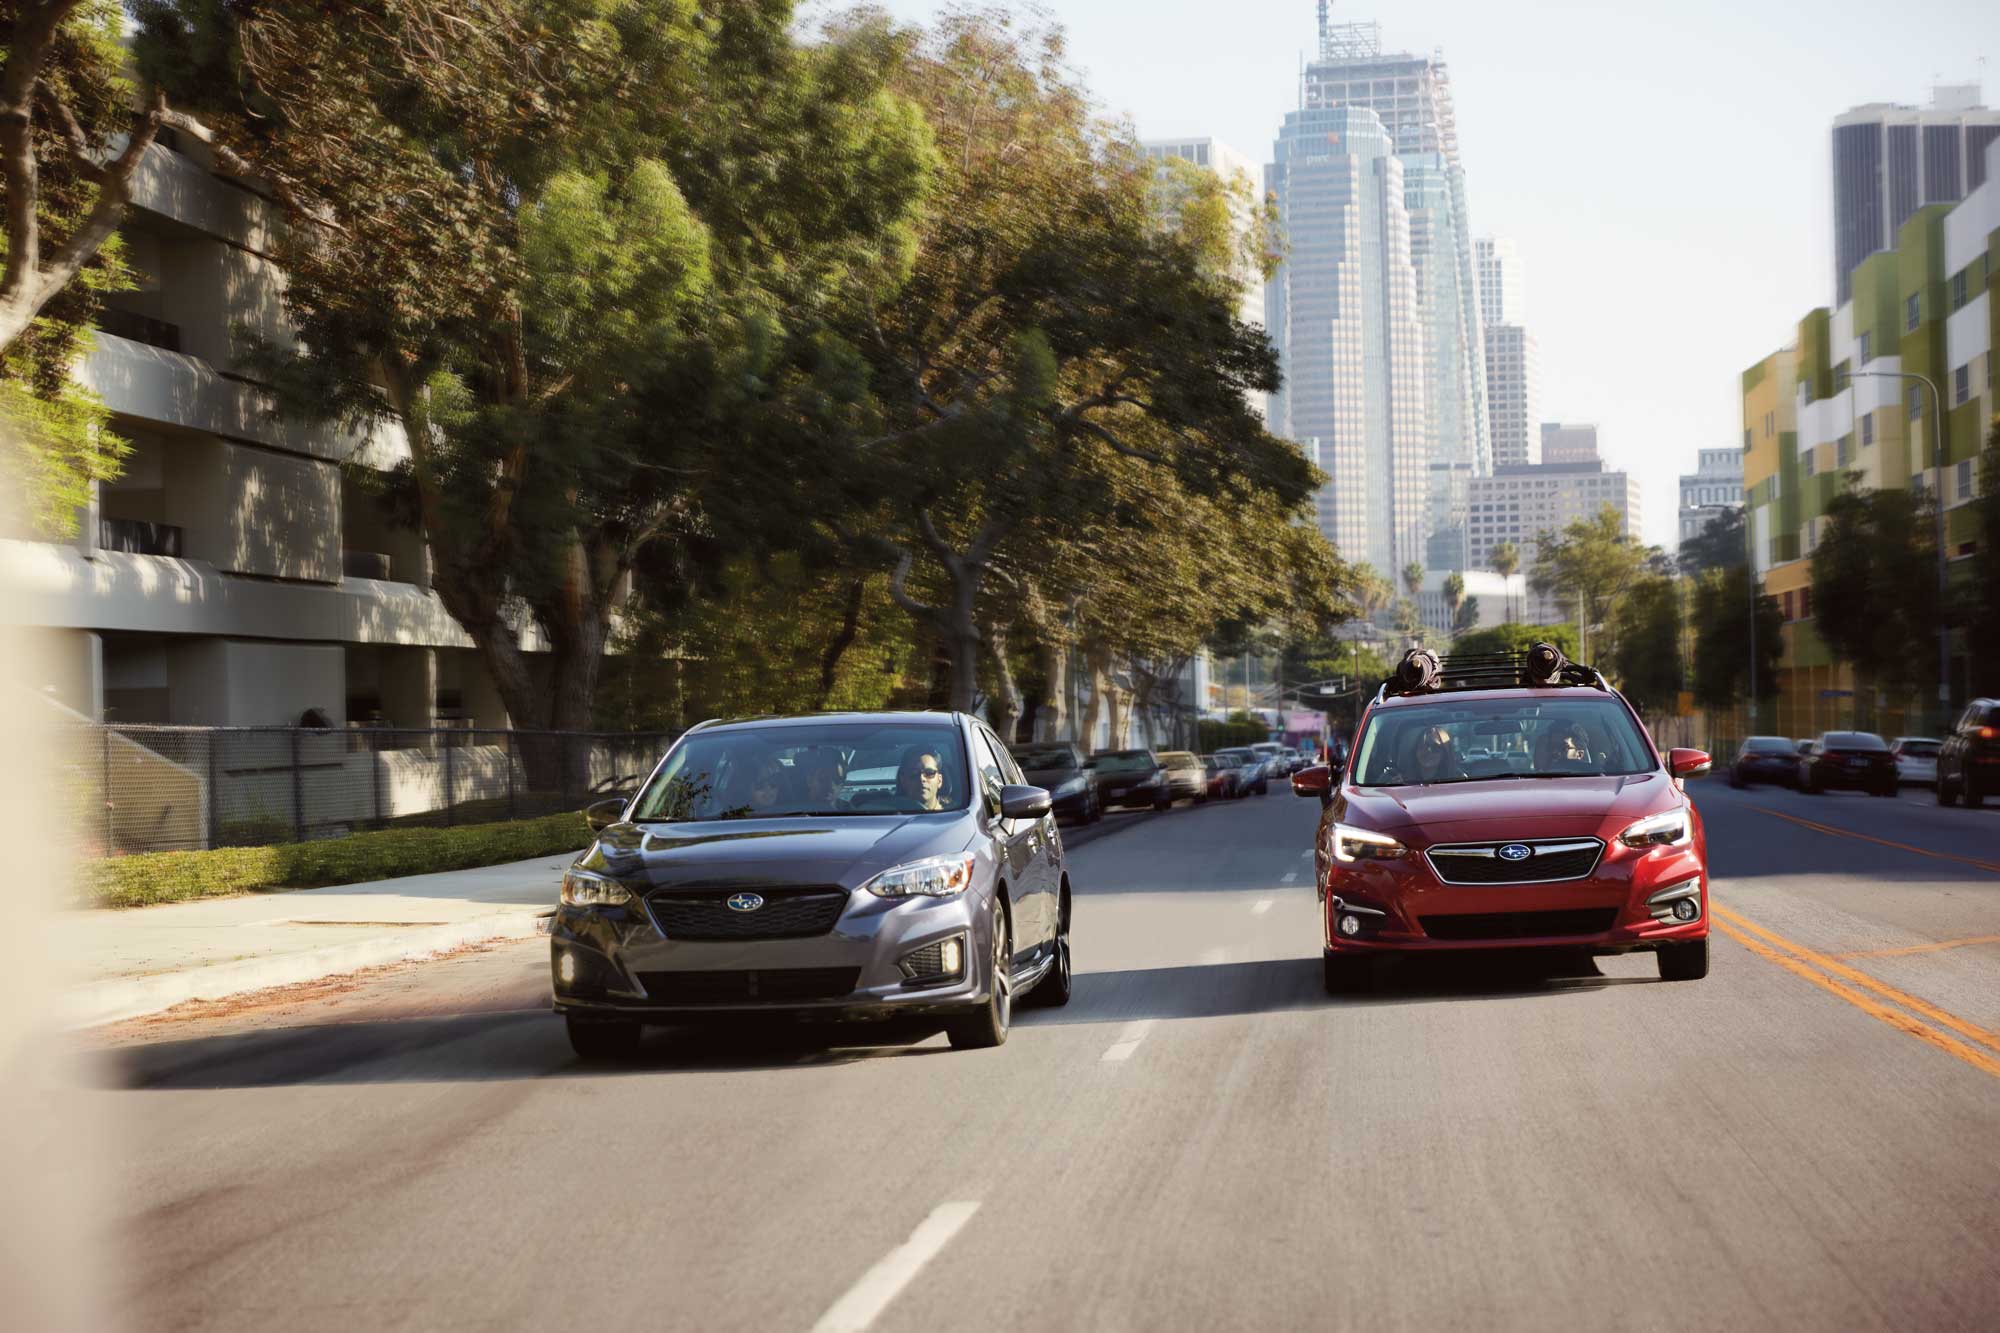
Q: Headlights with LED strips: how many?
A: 2